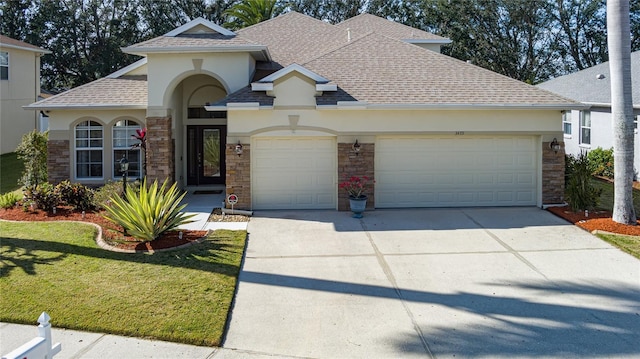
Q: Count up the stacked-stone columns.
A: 5